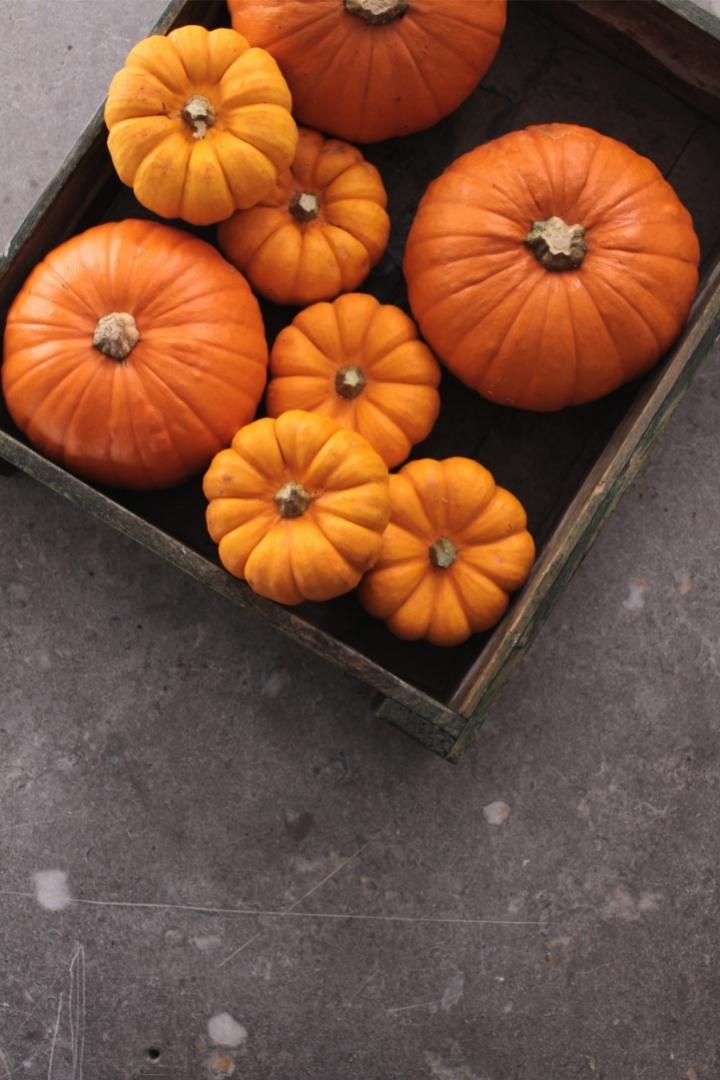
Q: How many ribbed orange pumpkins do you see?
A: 8